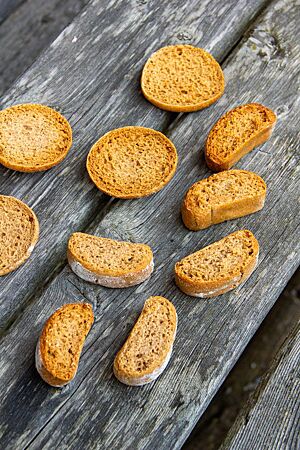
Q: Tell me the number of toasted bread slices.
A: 10